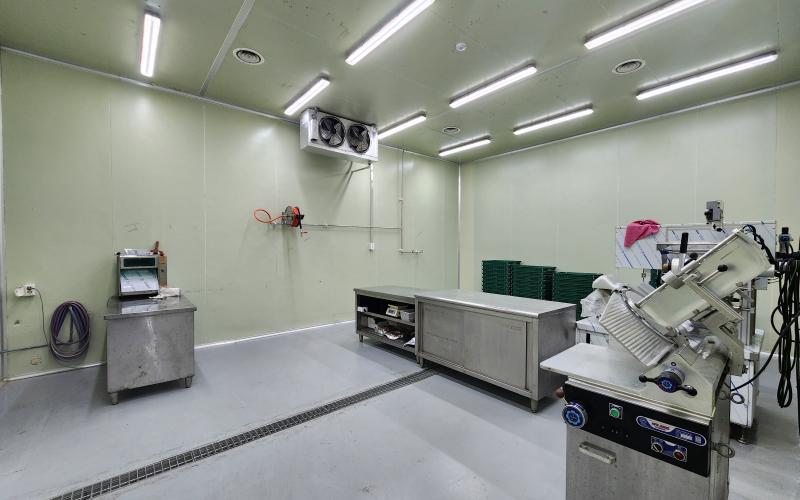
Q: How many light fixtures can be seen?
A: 9